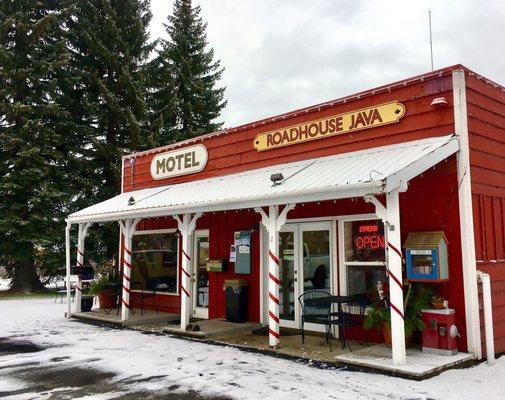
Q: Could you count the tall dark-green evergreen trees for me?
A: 3